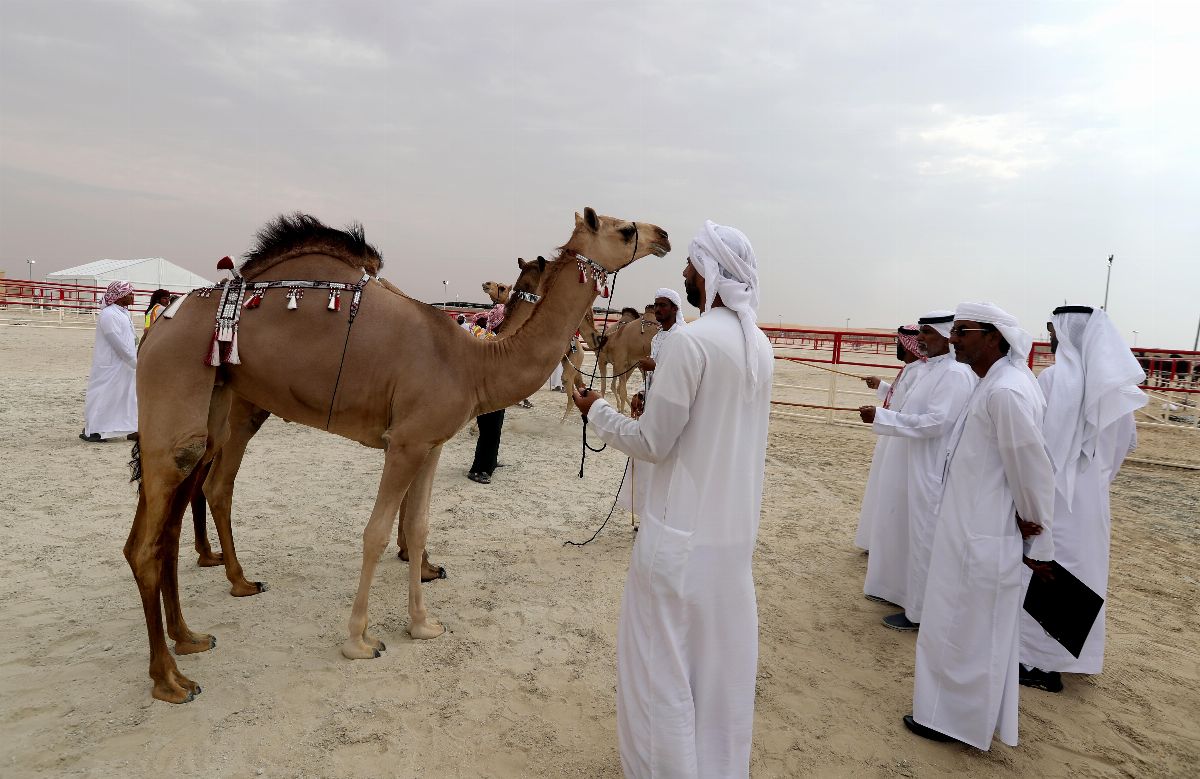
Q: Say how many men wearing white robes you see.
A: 7